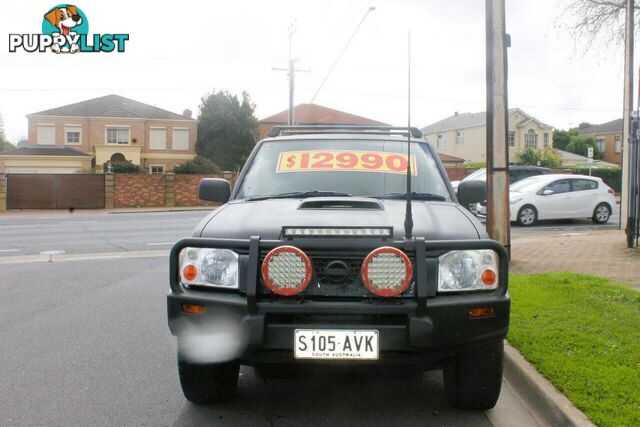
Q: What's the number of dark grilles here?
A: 1